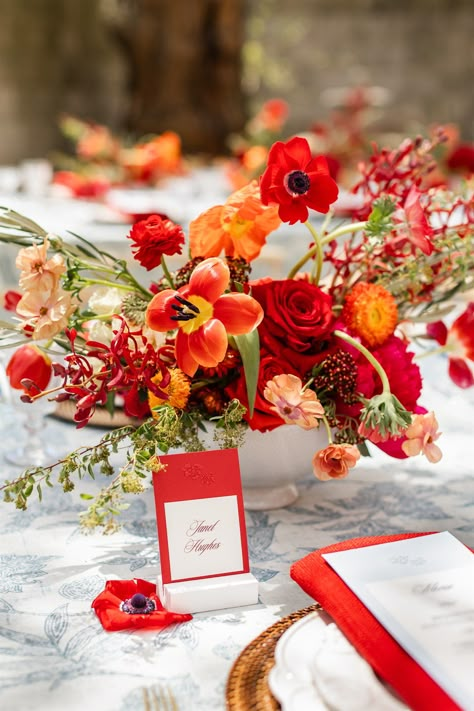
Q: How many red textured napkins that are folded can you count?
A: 1